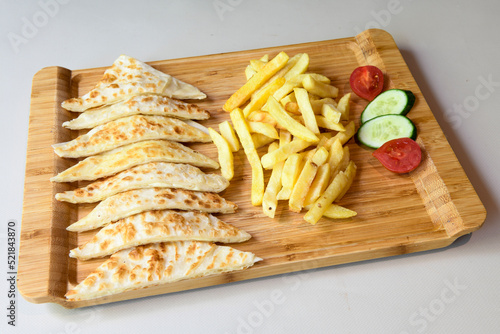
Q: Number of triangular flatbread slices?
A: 8